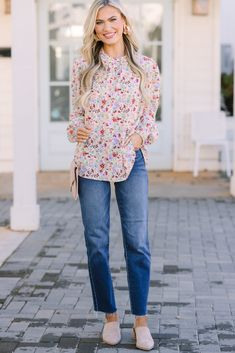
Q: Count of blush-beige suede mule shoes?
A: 2